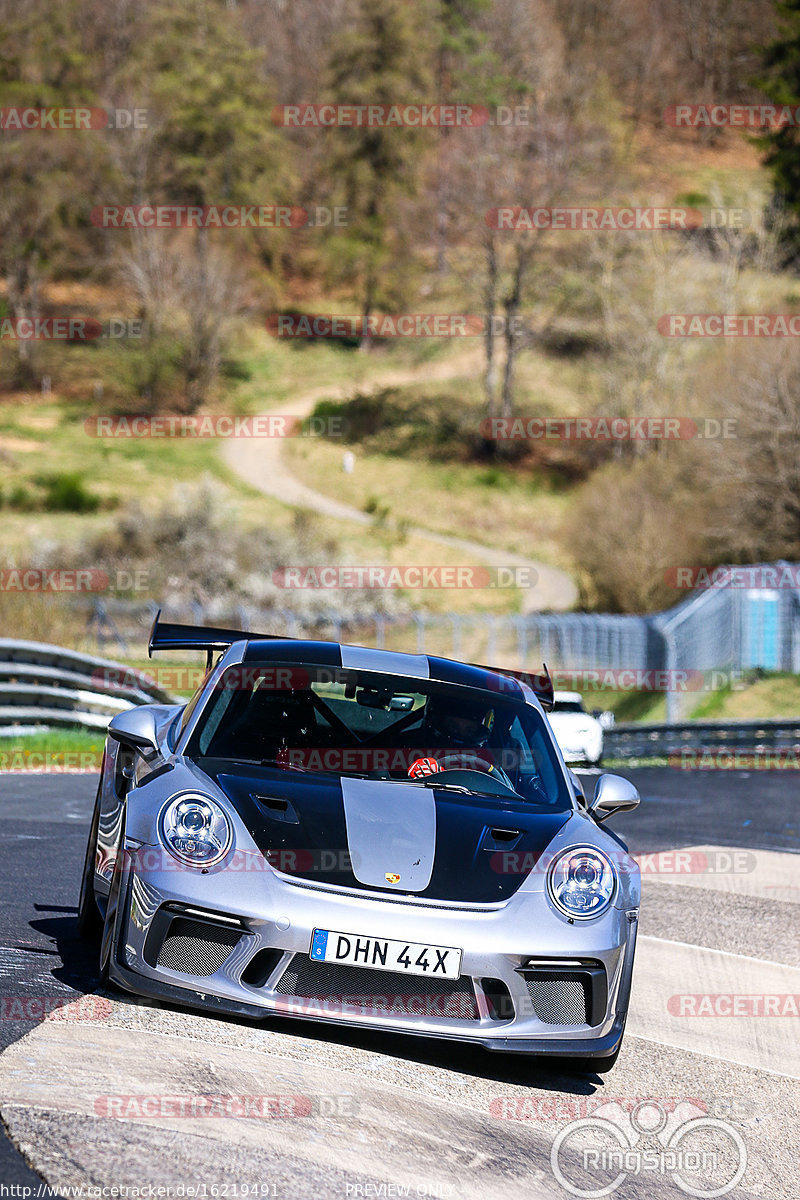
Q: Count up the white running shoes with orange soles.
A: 0